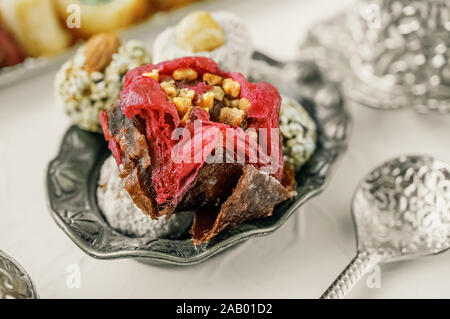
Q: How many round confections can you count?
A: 4